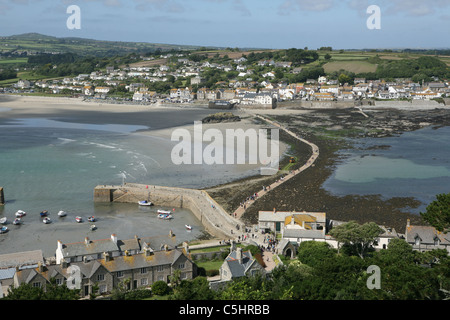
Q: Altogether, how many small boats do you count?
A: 14